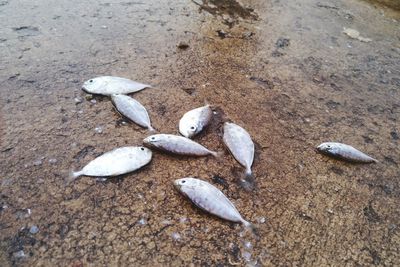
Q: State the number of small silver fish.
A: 8